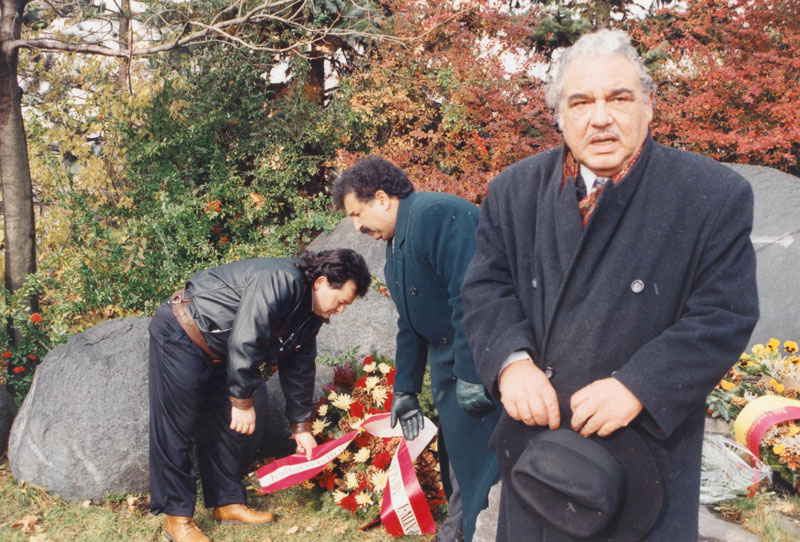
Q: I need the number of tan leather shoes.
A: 2